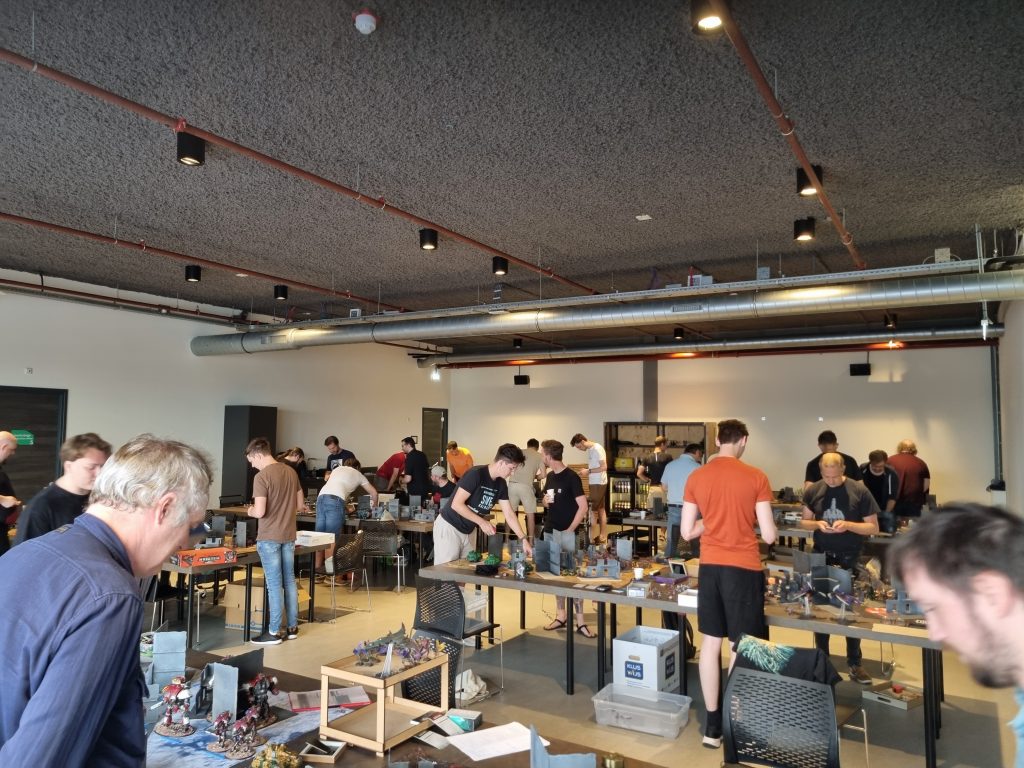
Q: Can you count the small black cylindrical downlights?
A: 11